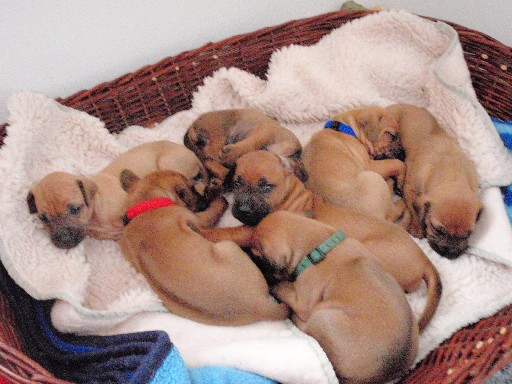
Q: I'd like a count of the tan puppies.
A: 7